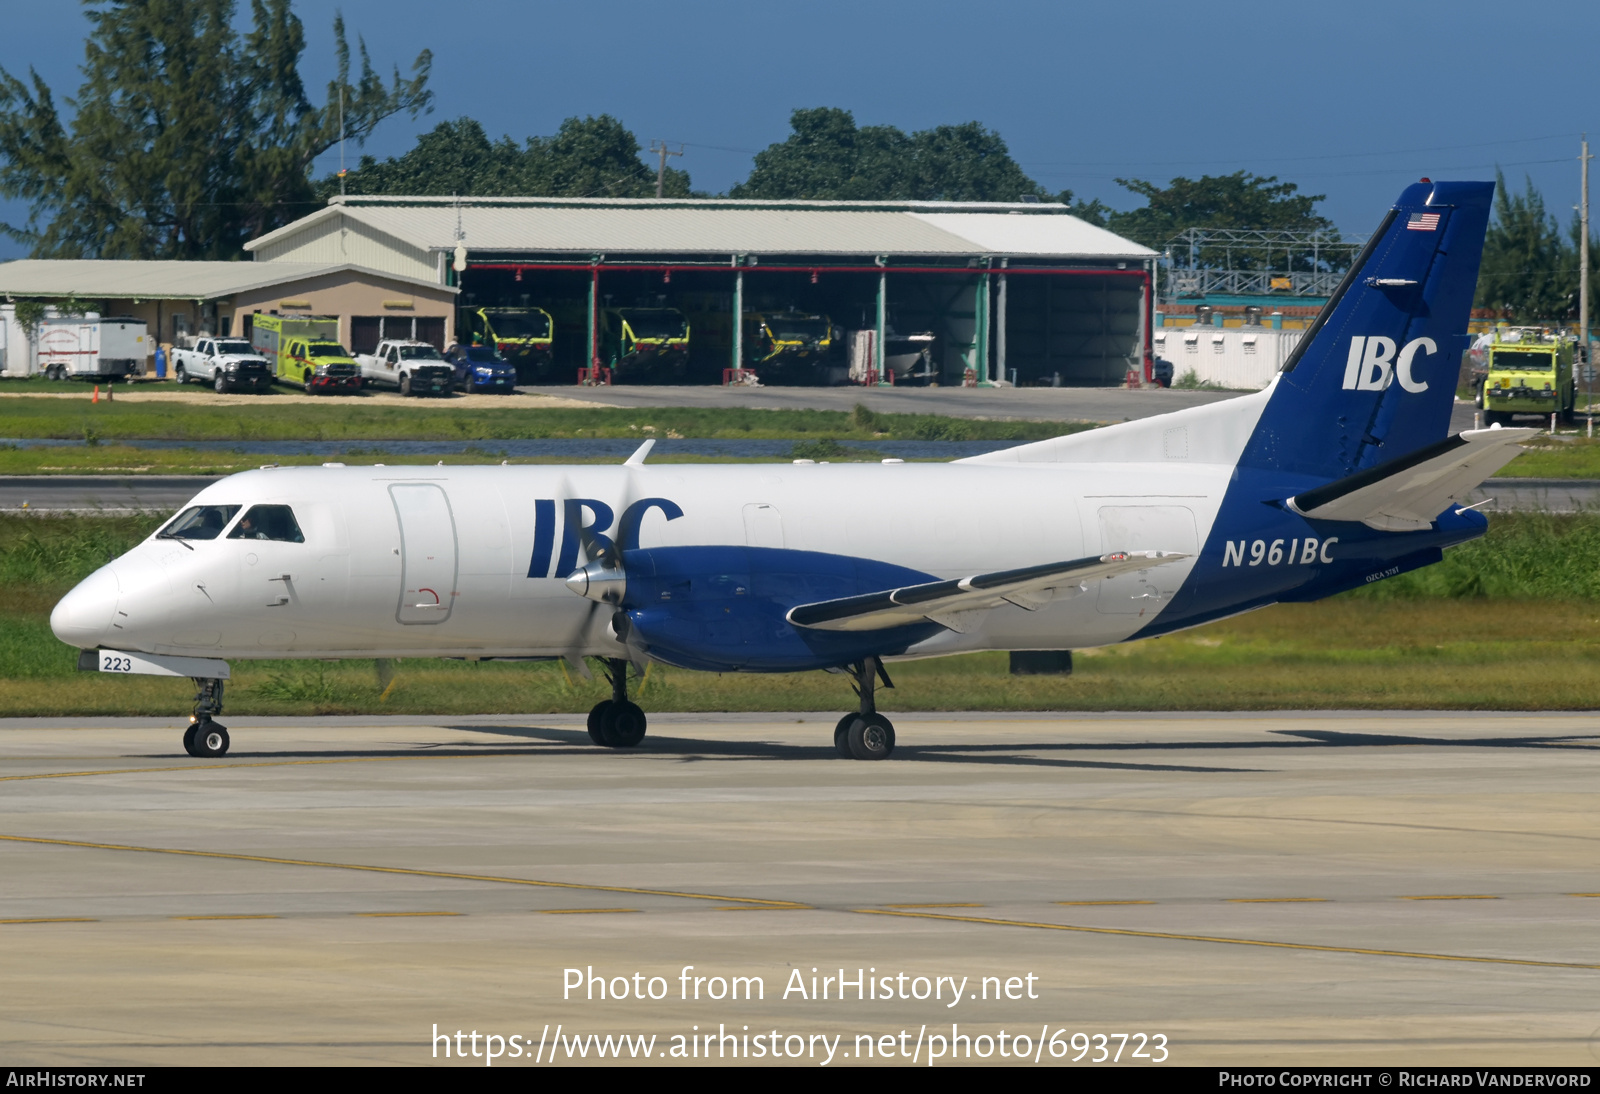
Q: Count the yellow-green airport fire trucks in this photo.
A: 5